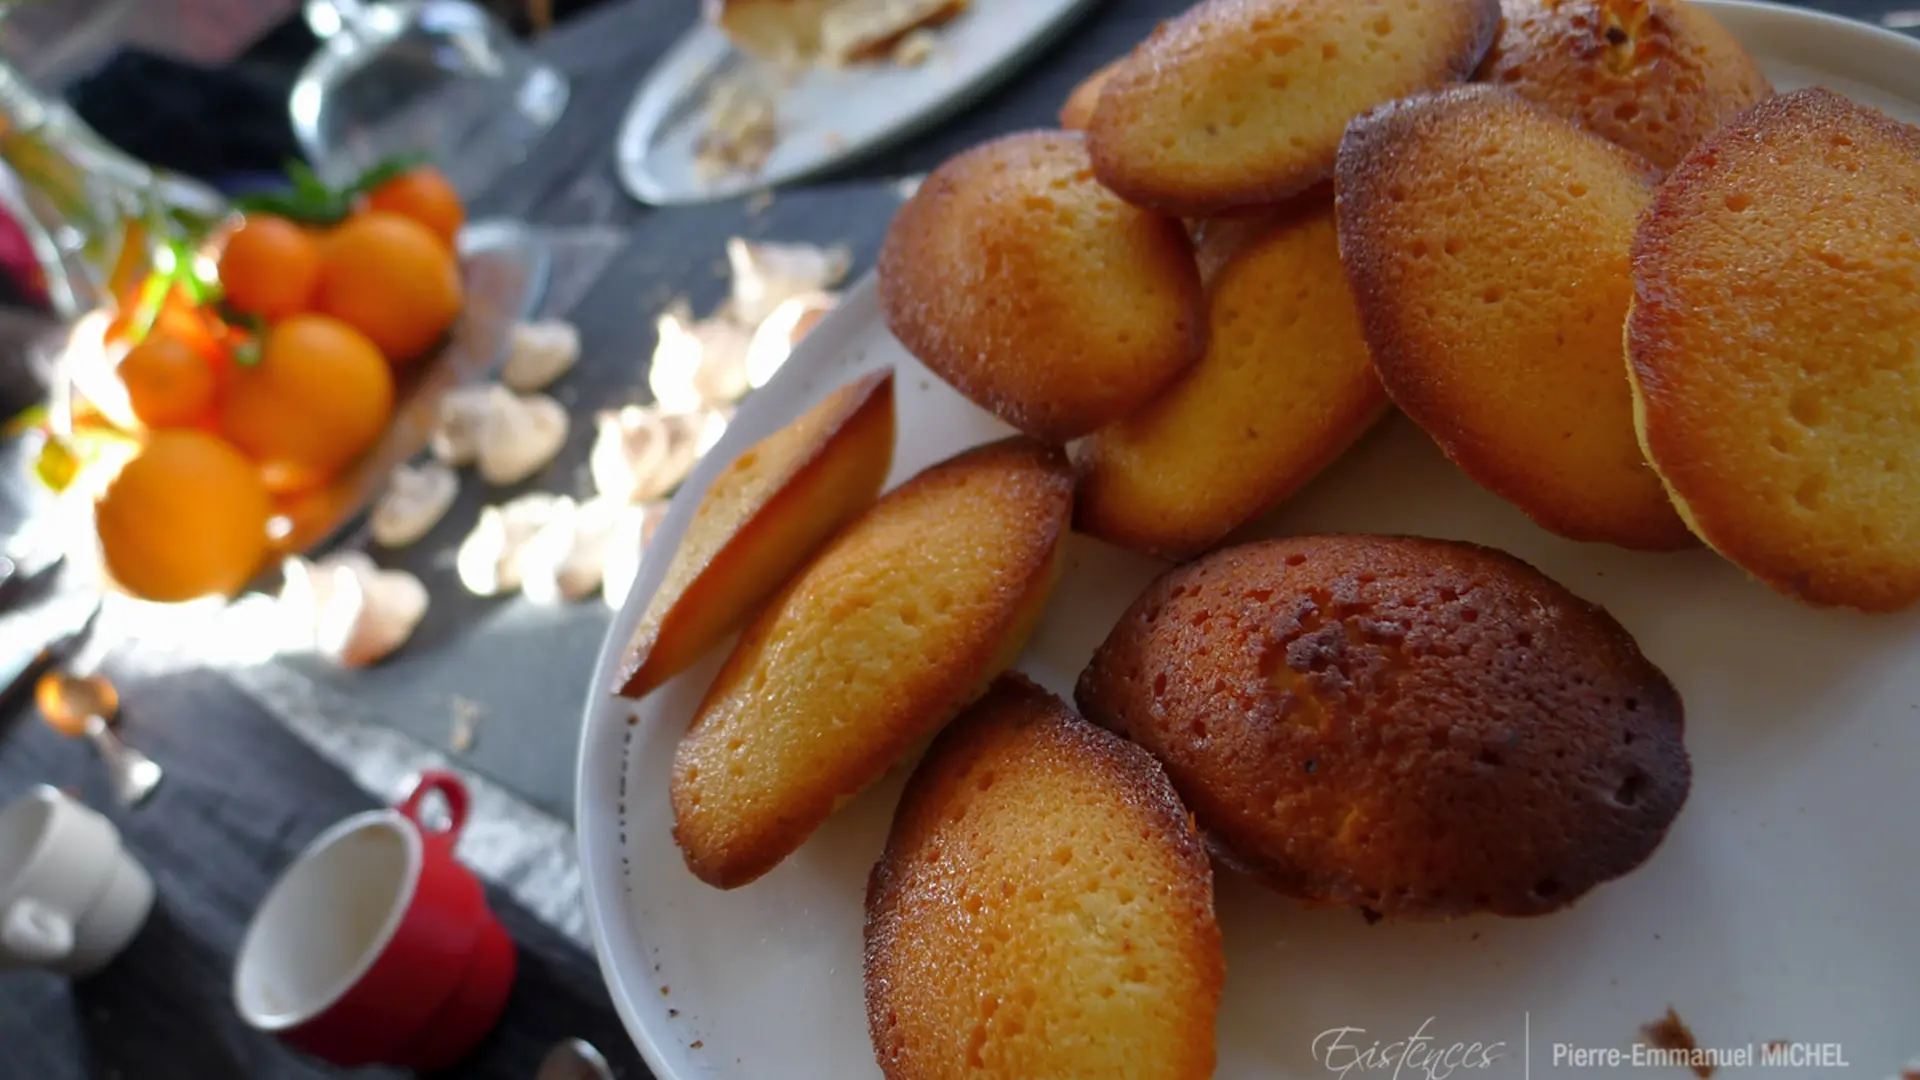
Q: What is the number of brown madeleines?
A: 1